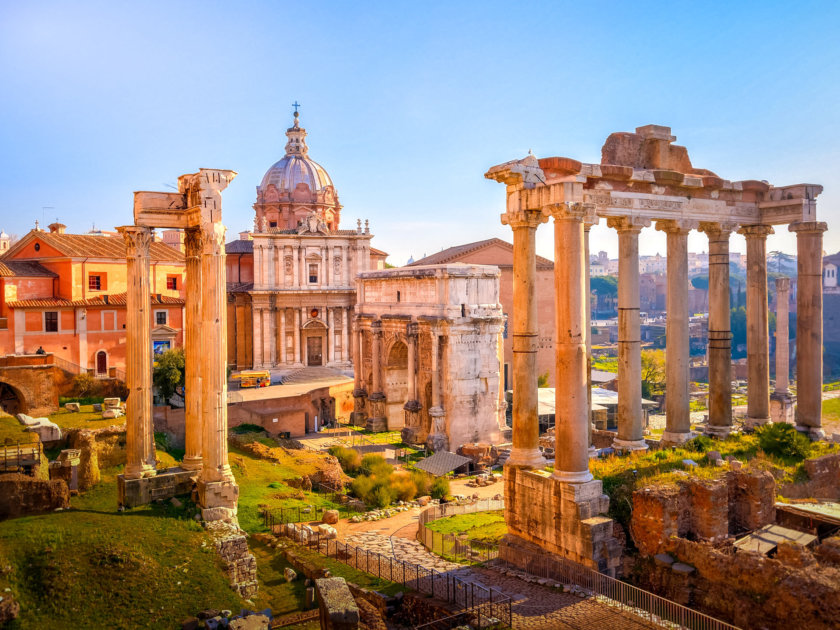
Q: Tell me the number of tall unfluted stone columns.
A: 8